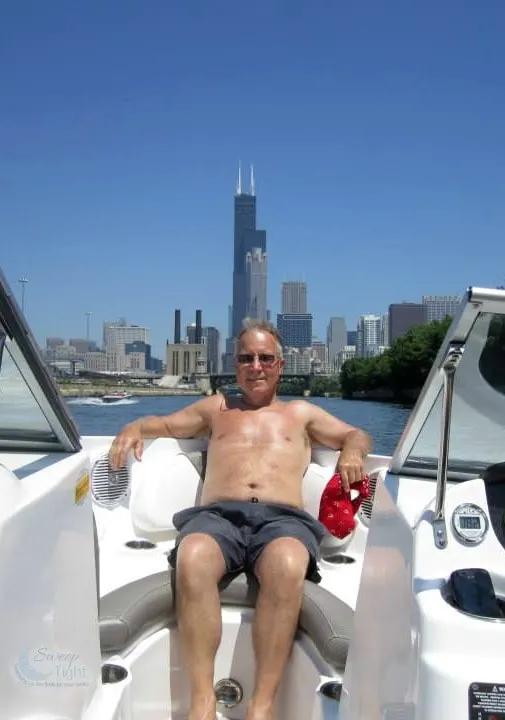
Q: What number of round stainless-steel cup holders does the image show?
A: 4